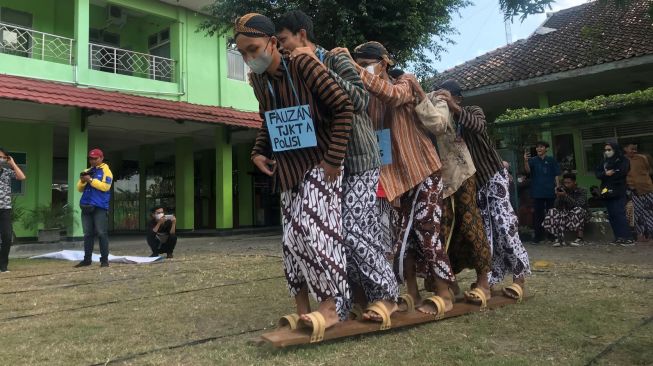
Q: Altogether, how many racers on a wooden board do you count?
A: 5